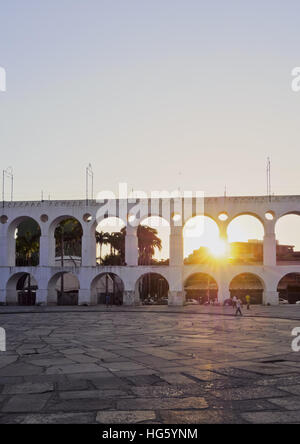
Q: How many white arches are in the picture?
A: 14